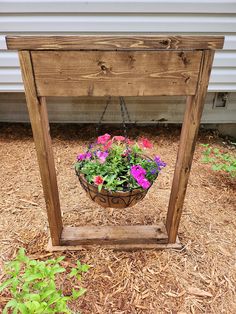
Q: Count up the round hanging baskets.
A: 1